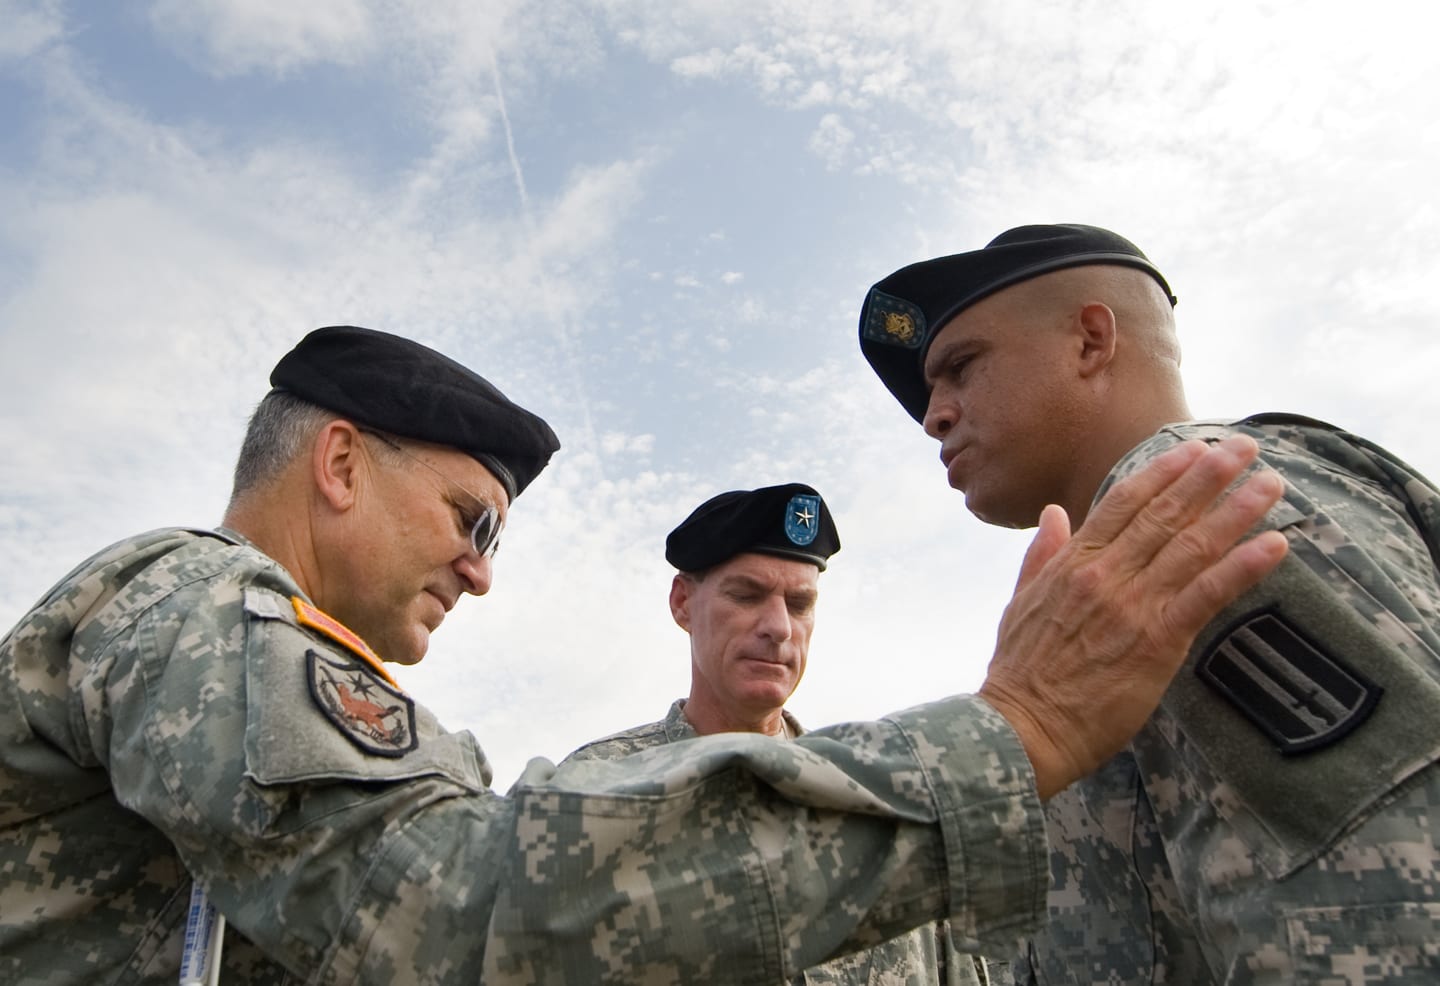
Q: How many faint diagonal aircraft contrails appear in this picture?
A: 1